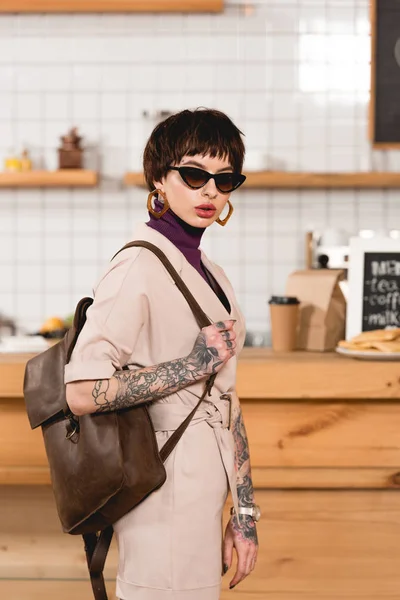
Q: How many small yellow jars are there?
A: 2